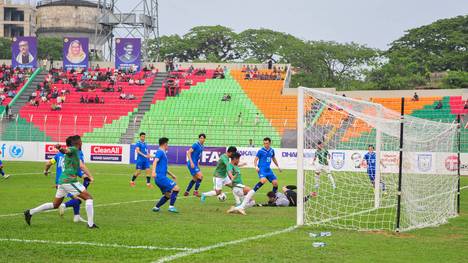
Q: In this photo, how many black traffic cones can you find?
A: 0